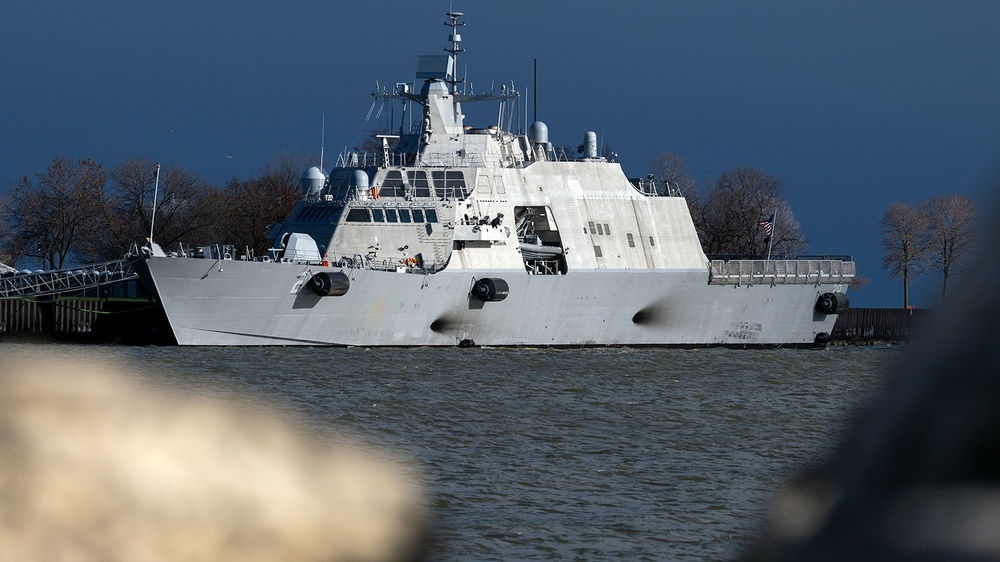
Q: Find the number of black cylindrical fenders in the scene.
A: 3